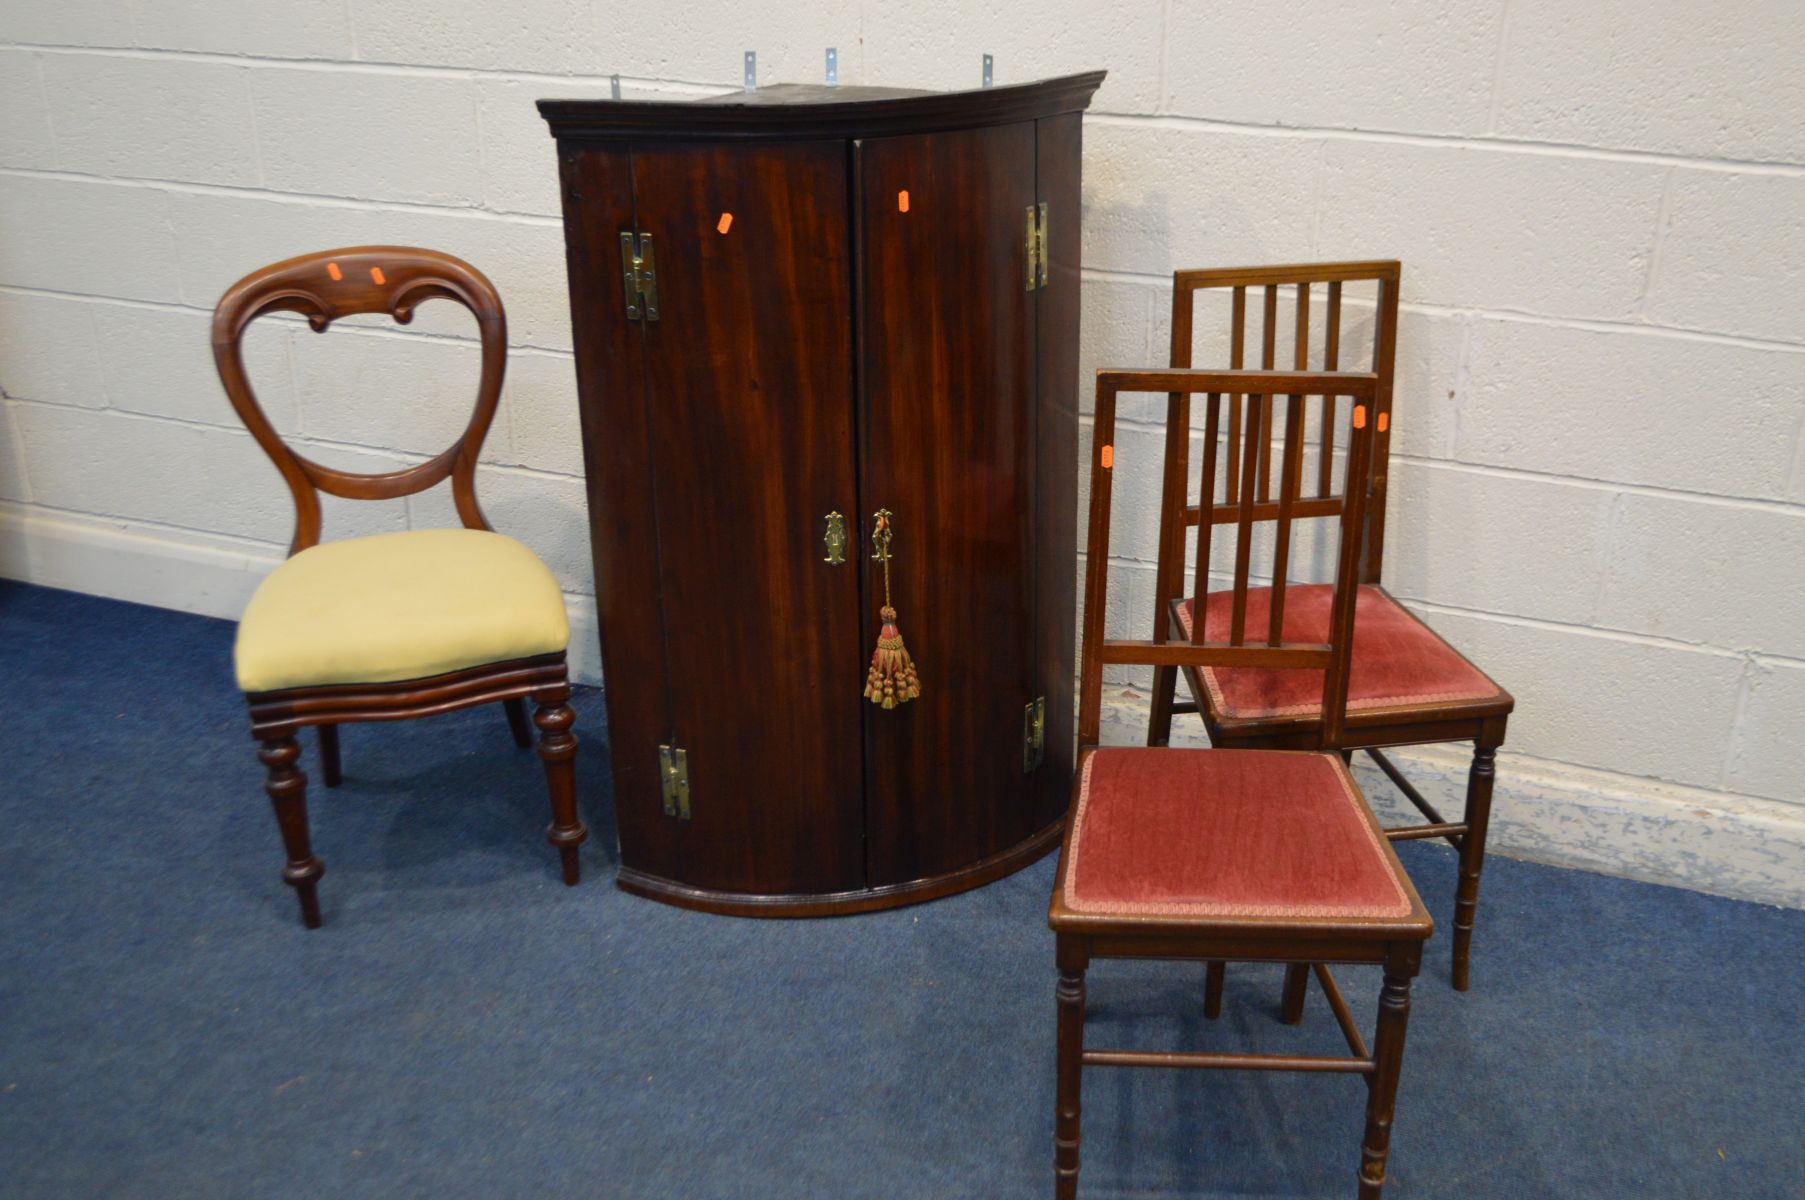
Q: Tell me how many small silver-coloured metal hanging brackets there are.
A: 4